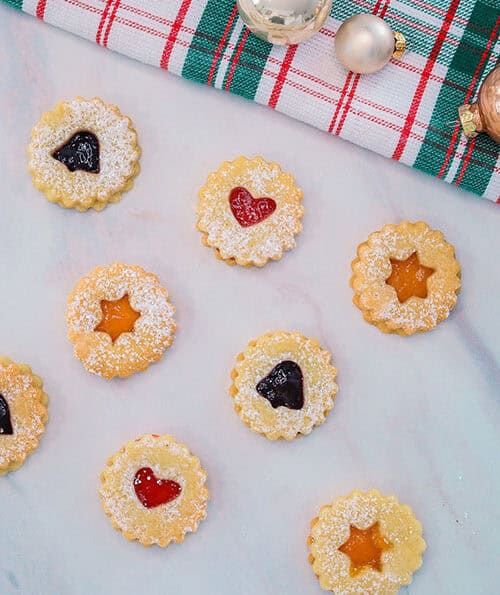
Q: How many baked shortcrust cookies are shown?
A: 8